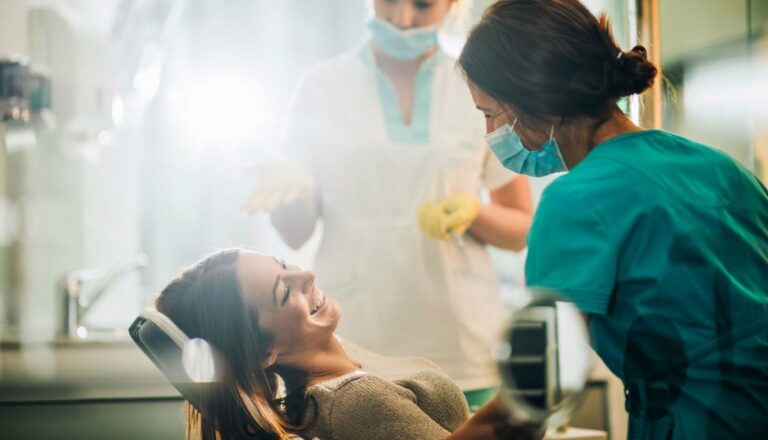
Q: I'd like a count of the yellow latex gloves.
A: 2